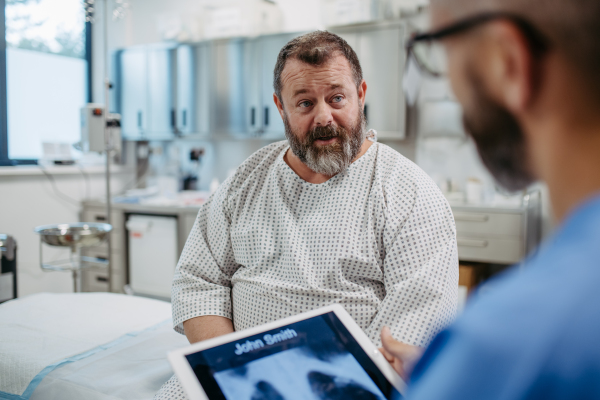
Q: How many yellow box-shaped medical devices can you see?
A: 0